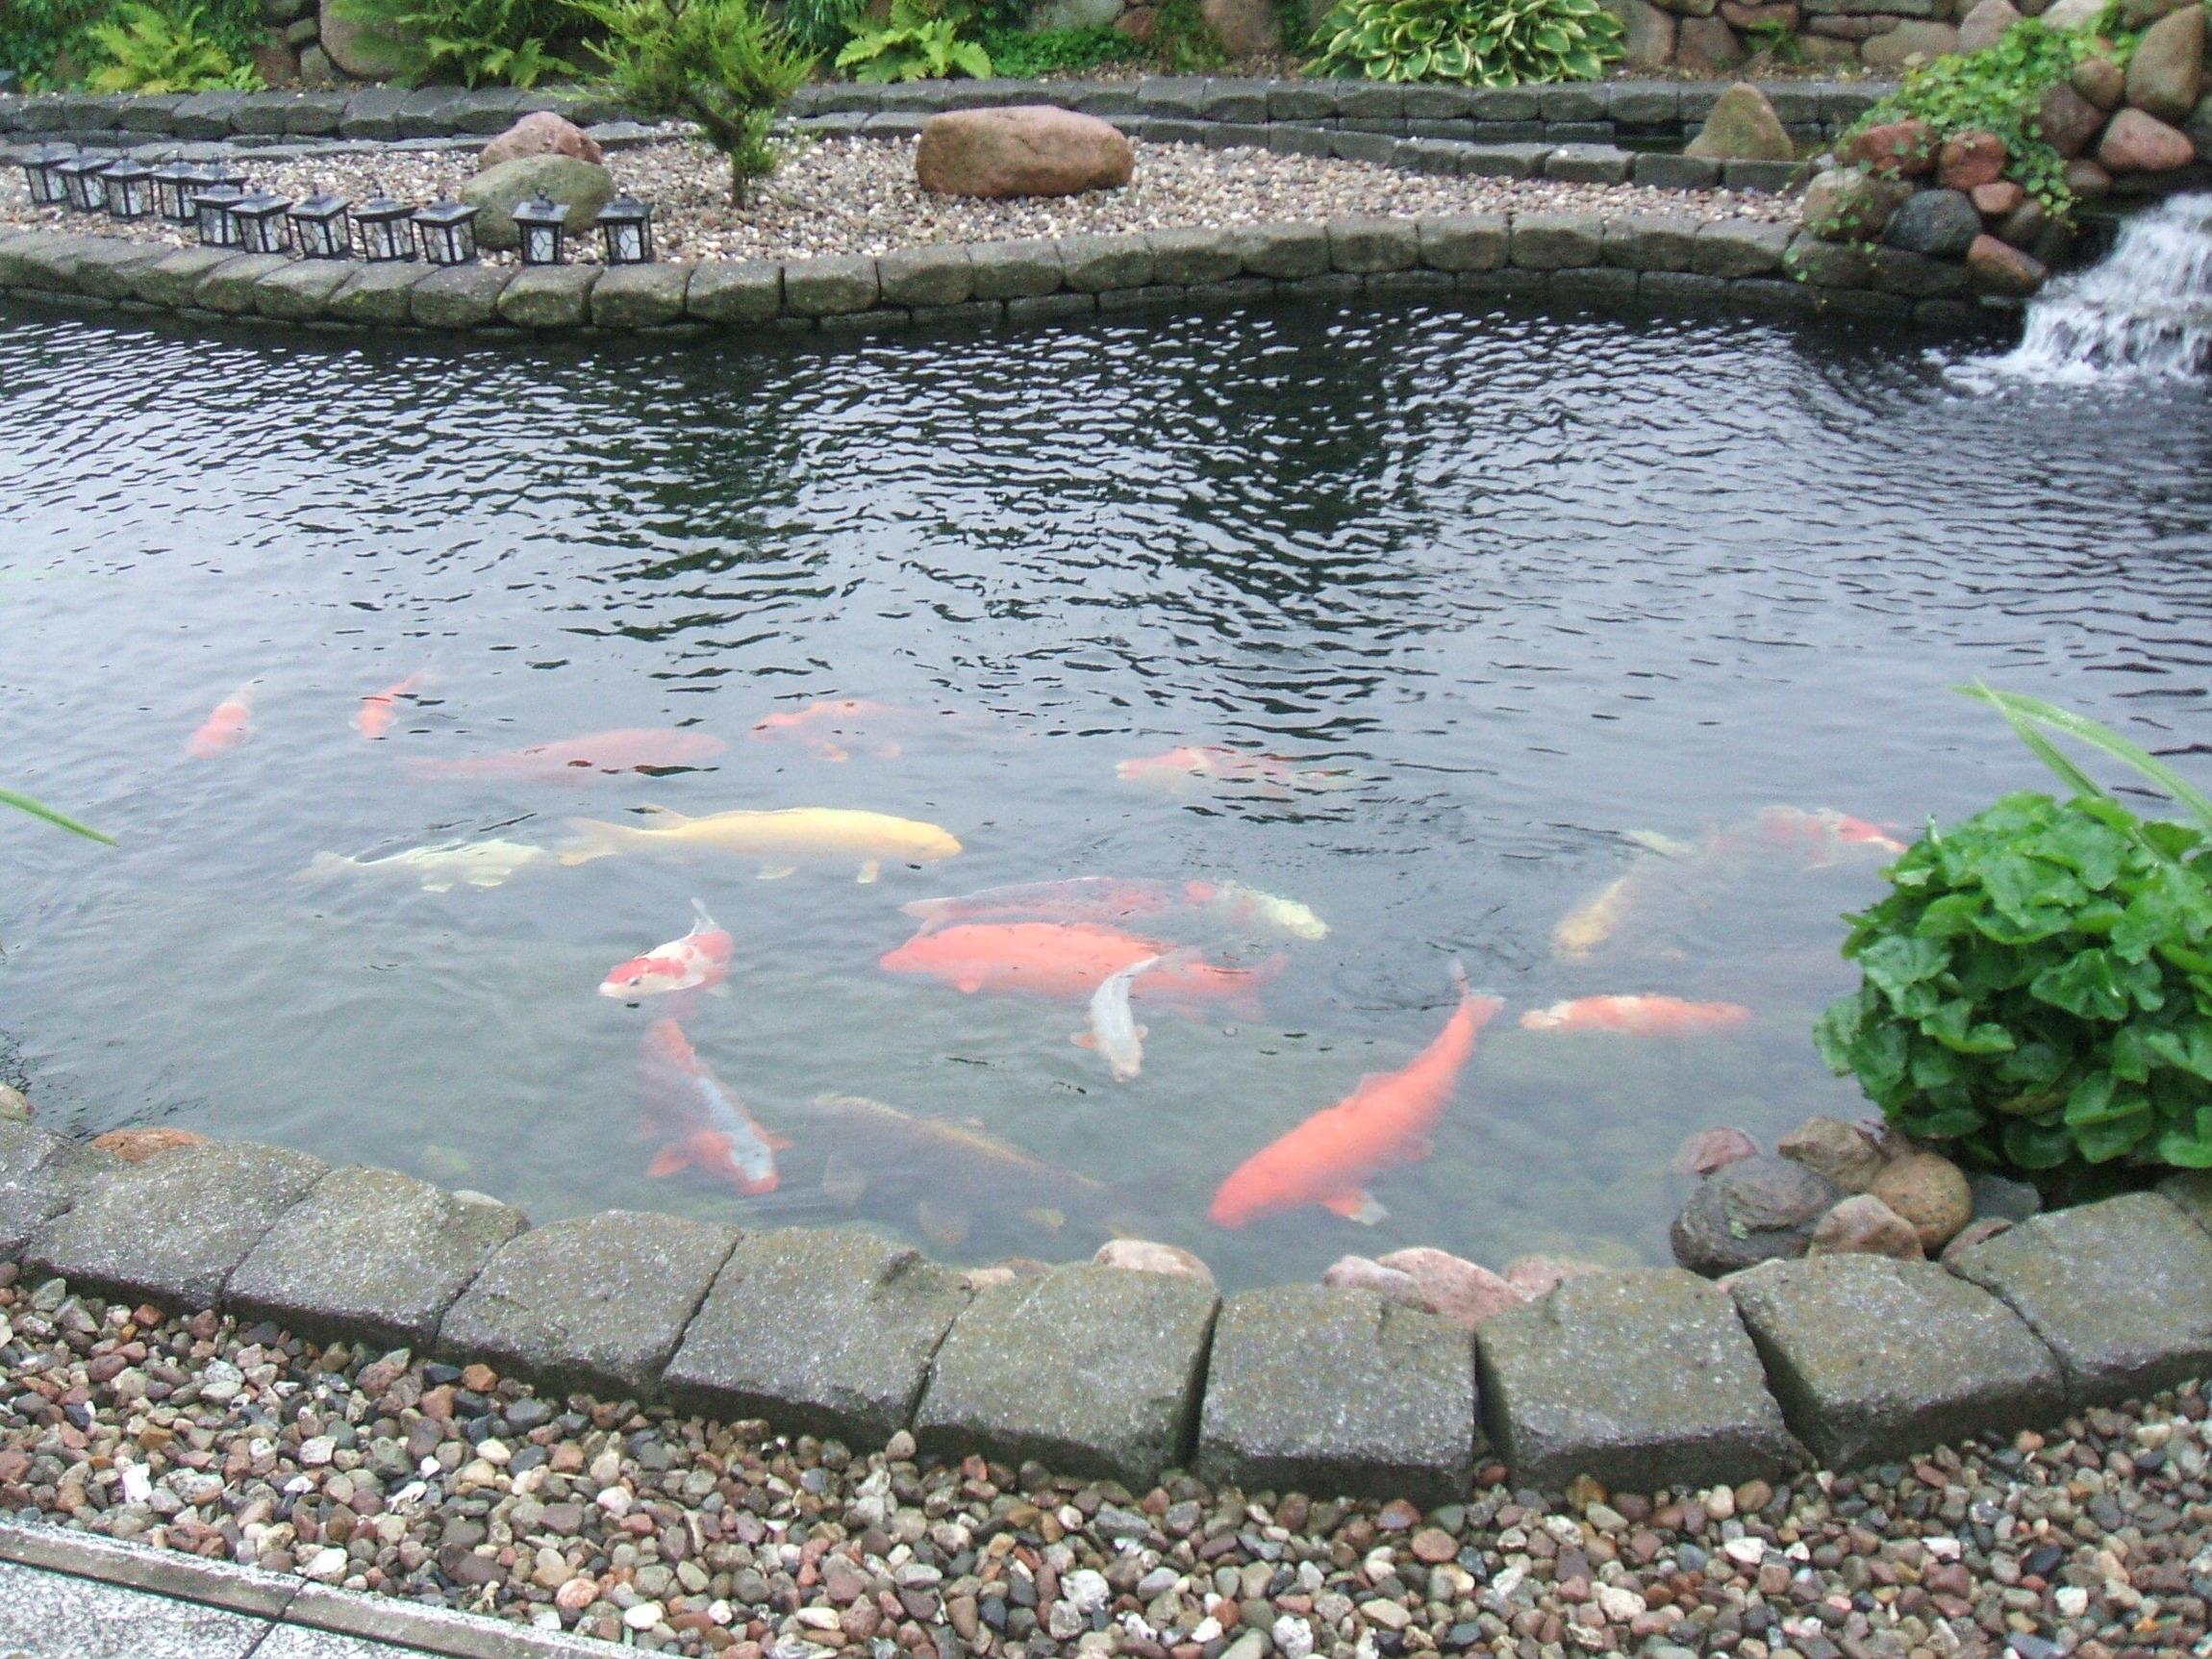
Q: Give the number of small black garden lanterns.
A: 12